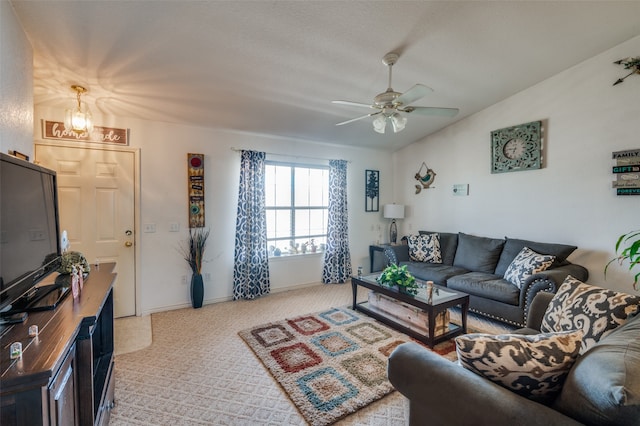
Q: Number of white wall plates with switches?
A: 2